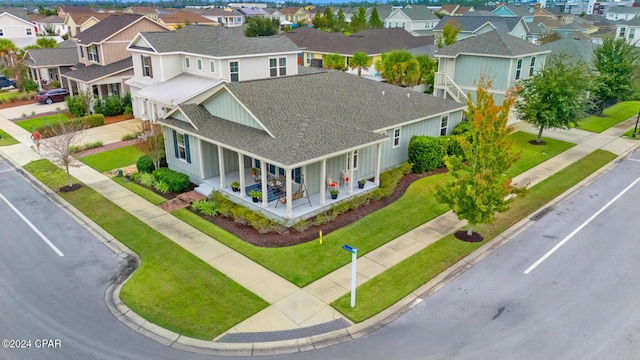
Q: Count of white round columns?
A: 7